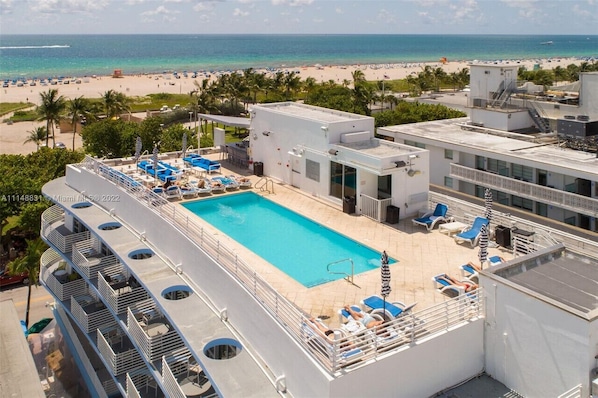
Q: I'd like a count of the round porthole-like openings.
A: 5